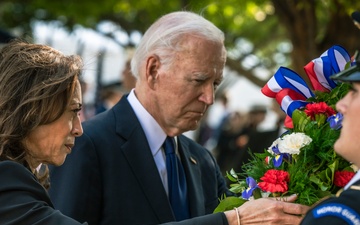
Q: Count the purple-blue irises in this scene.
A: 3